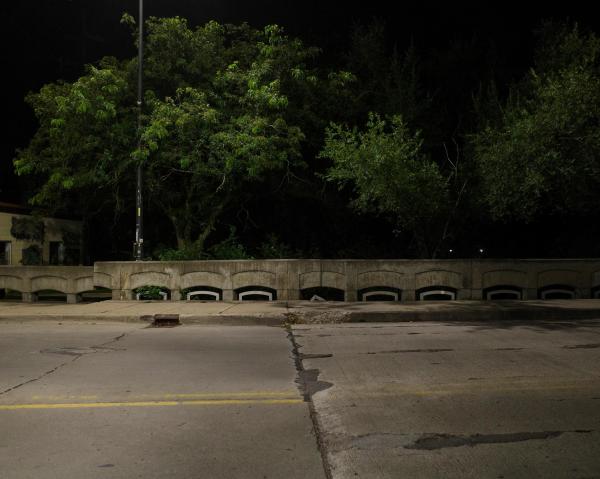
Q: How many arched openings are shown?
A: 12